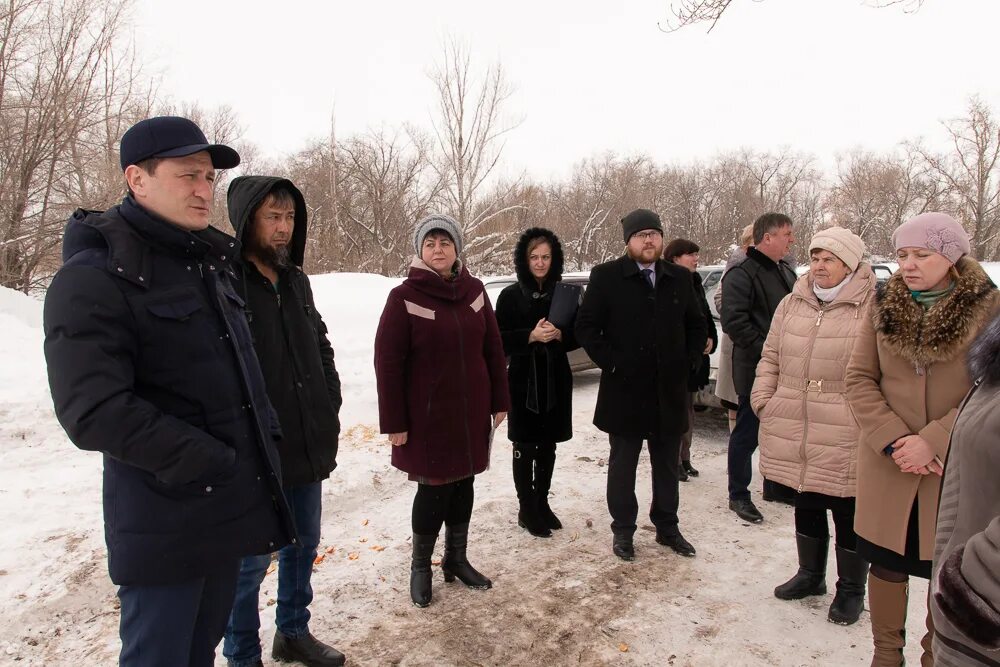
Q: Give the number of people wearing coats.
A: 11